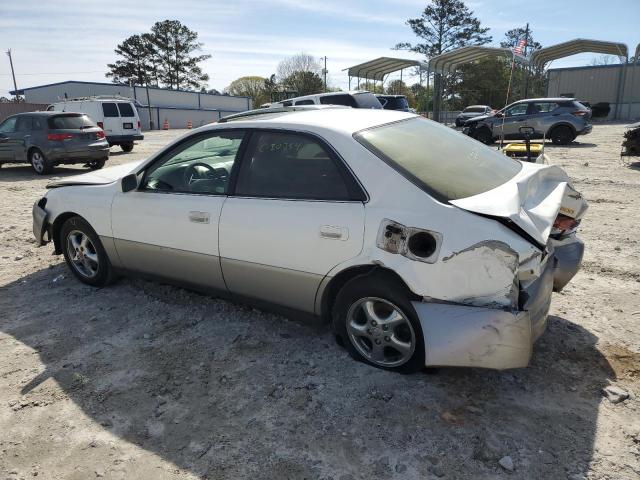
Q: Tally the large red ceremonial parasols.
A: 0